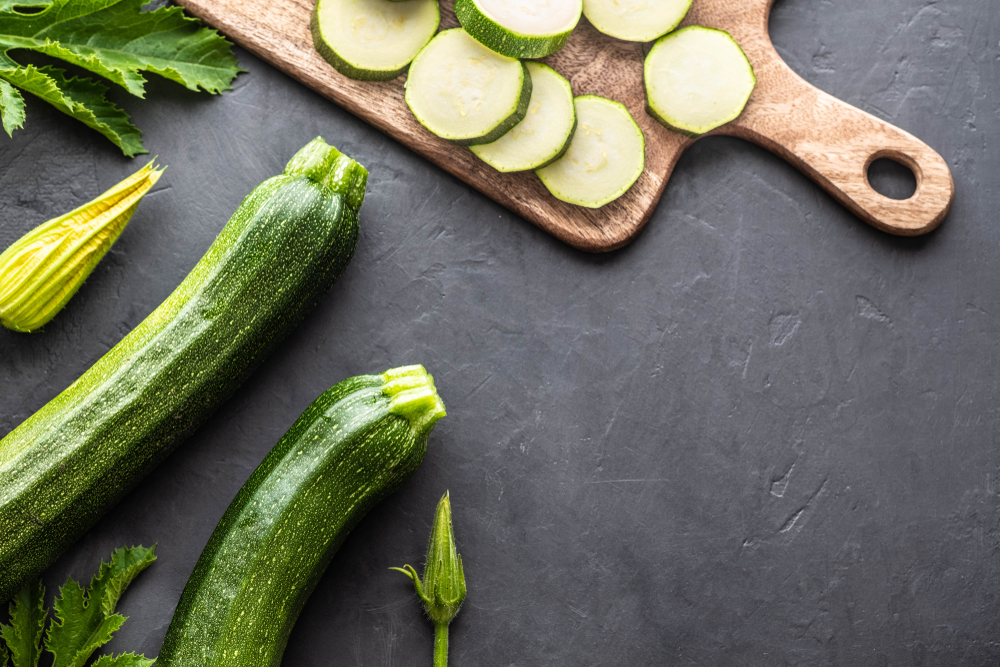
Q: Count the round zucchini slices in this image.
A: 7